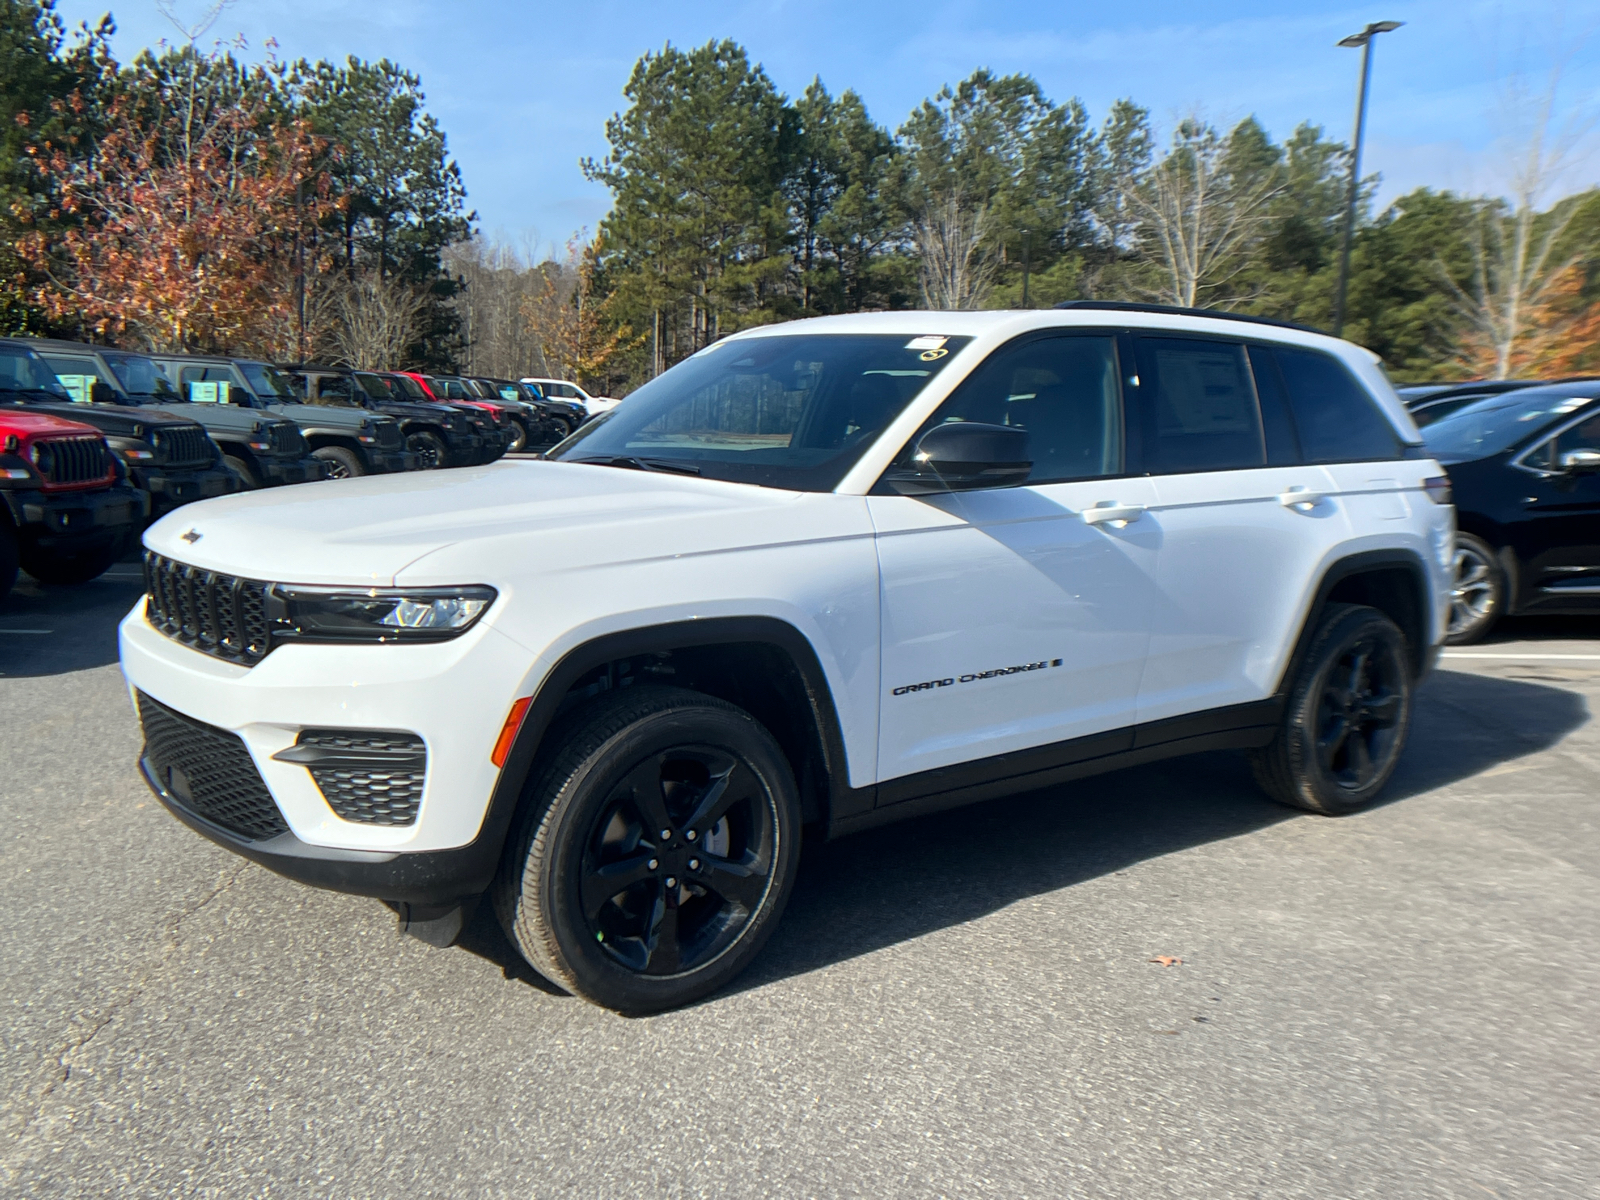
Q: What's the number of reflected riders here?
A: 0